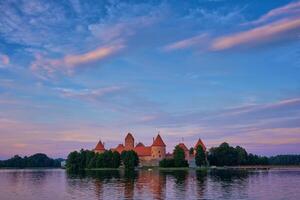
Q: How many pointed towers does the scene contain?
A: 4